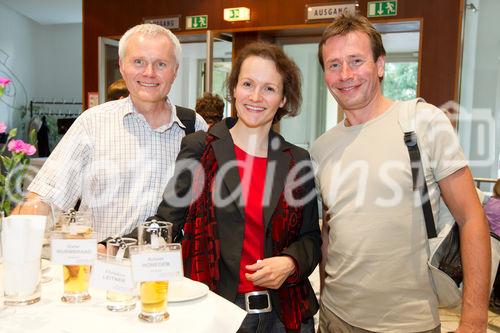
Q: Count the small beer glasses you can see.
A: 3